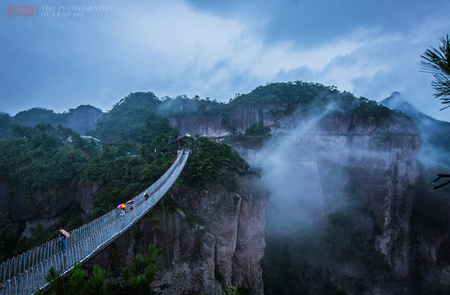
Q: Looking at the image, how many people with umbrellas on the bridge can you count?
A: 4